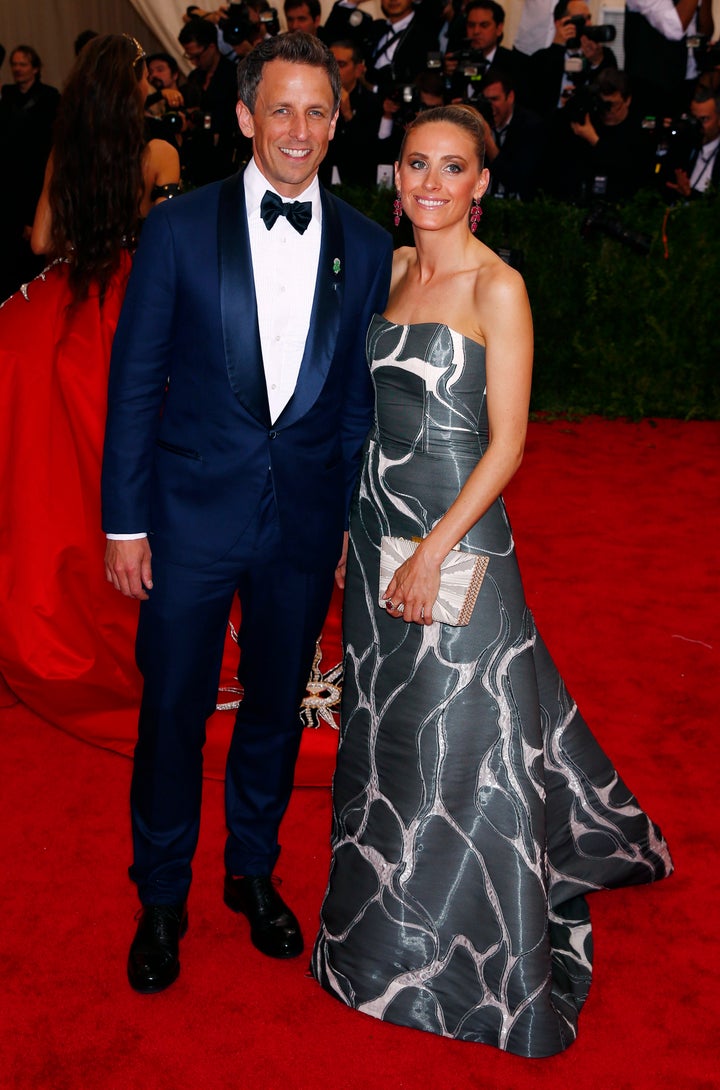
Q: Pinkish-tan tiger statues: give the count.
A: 0